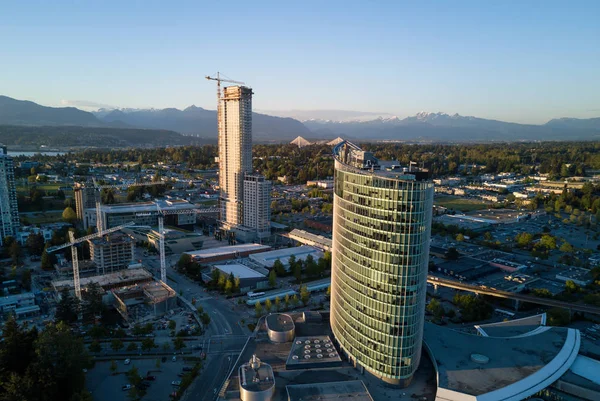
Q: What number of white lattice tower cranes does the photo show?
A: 3